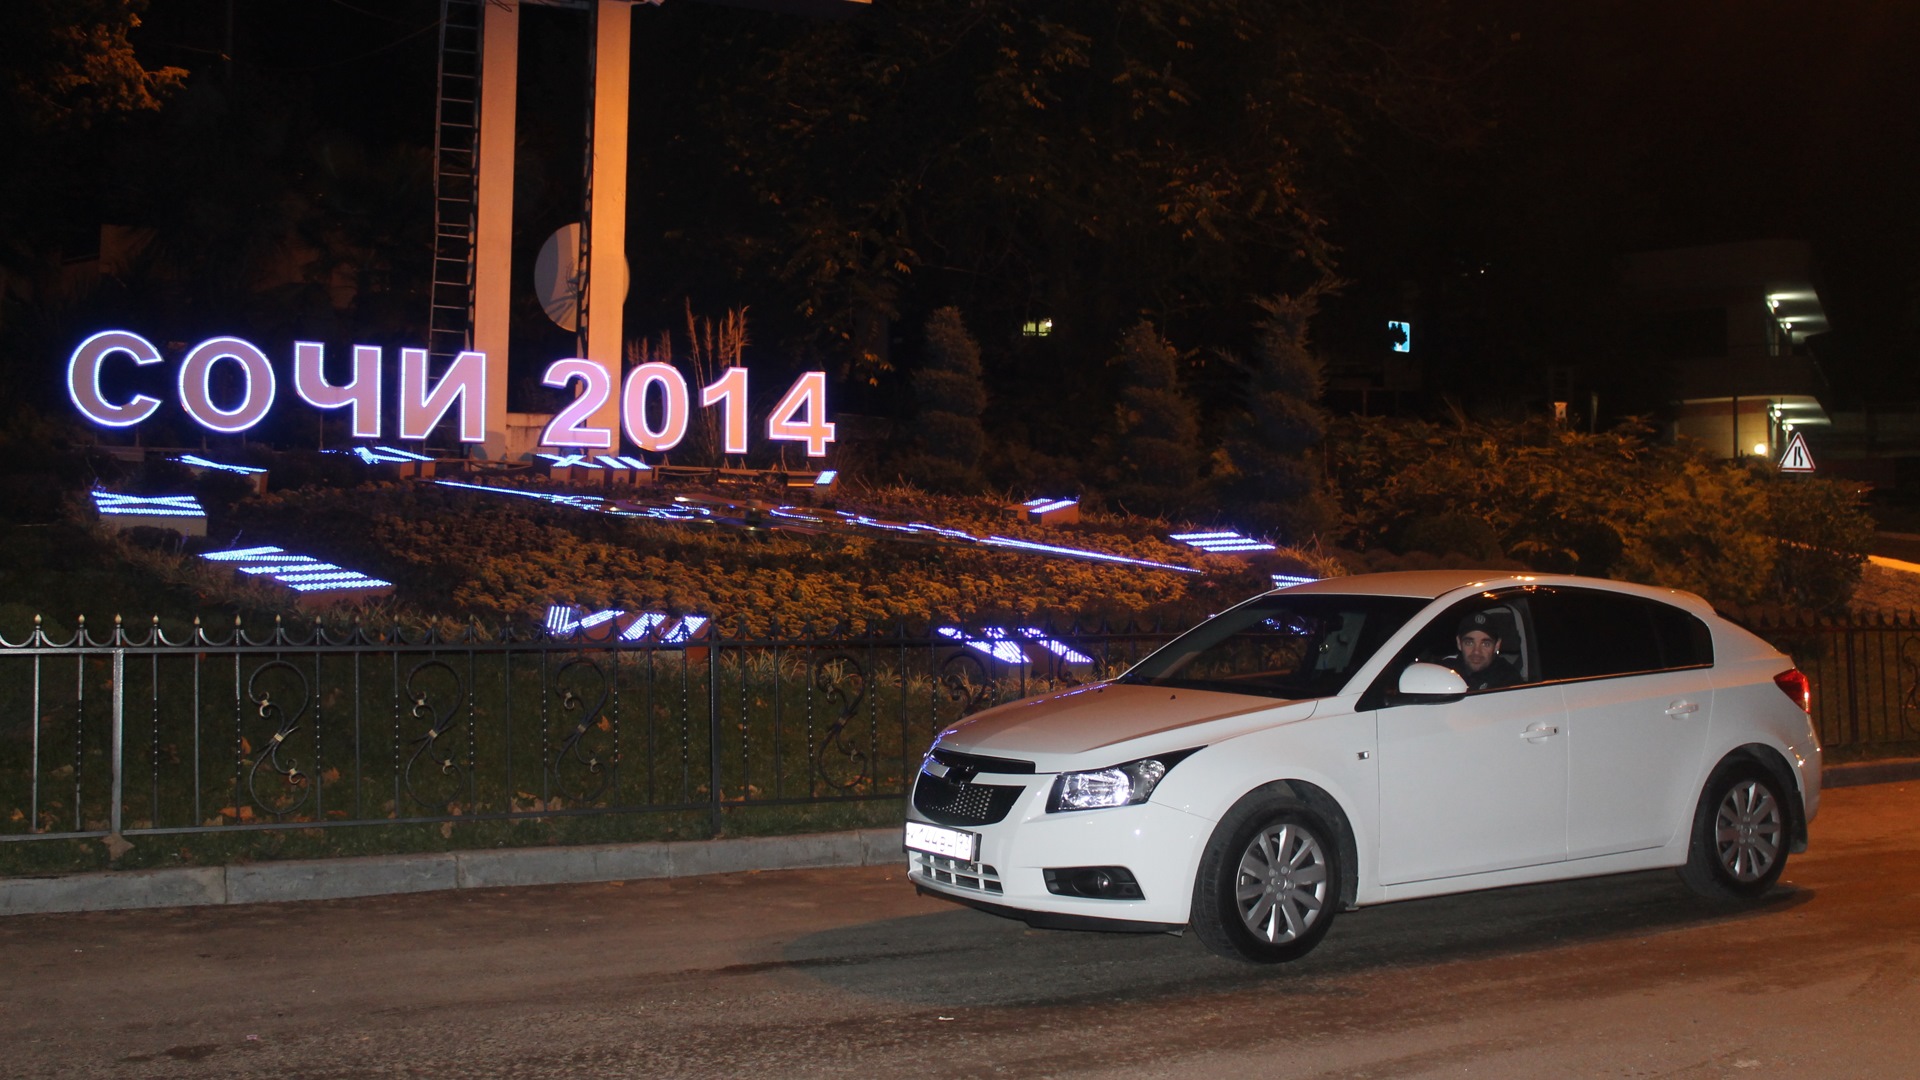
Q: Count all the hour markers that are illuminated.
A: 12